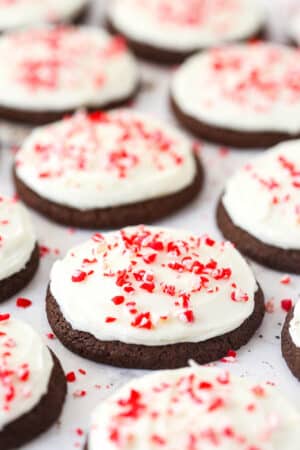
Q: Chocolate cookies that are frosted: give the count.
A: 12